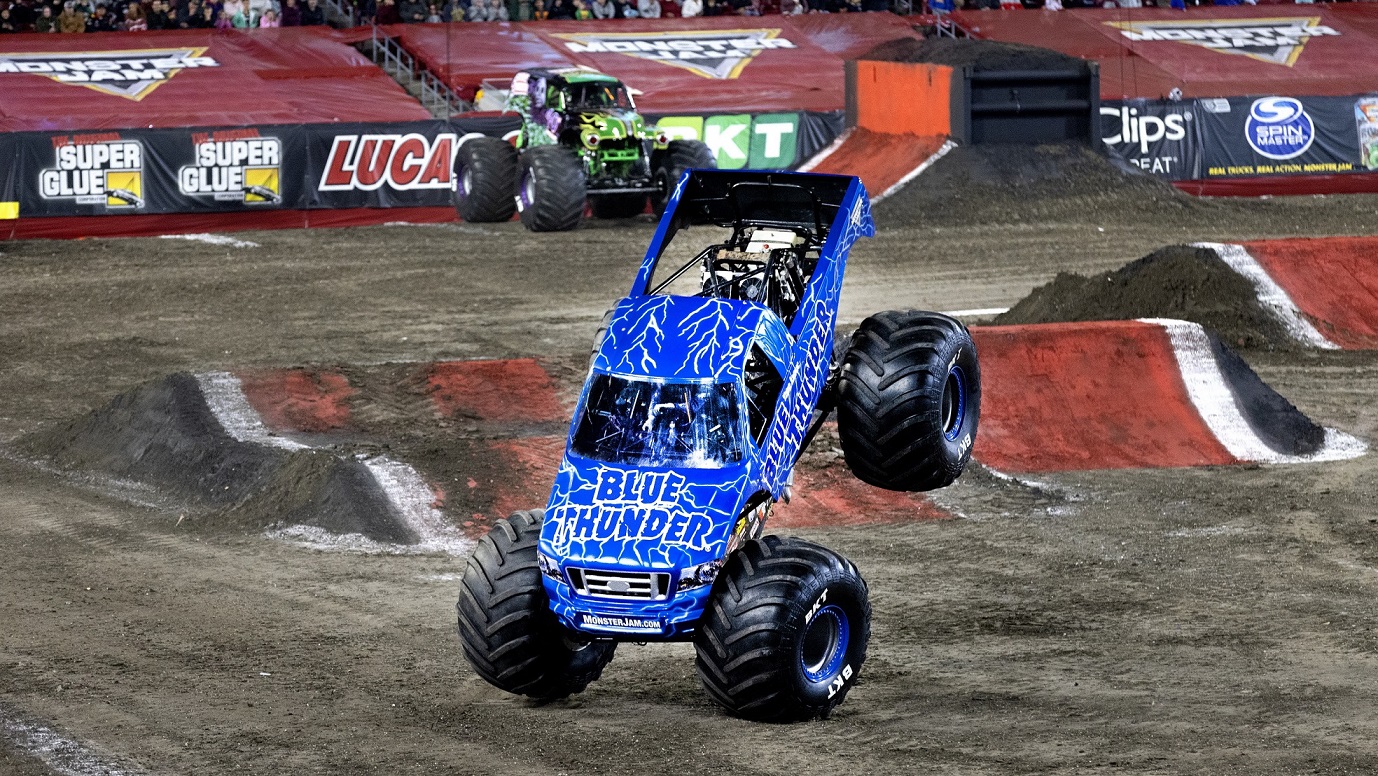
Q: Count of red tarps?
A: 3